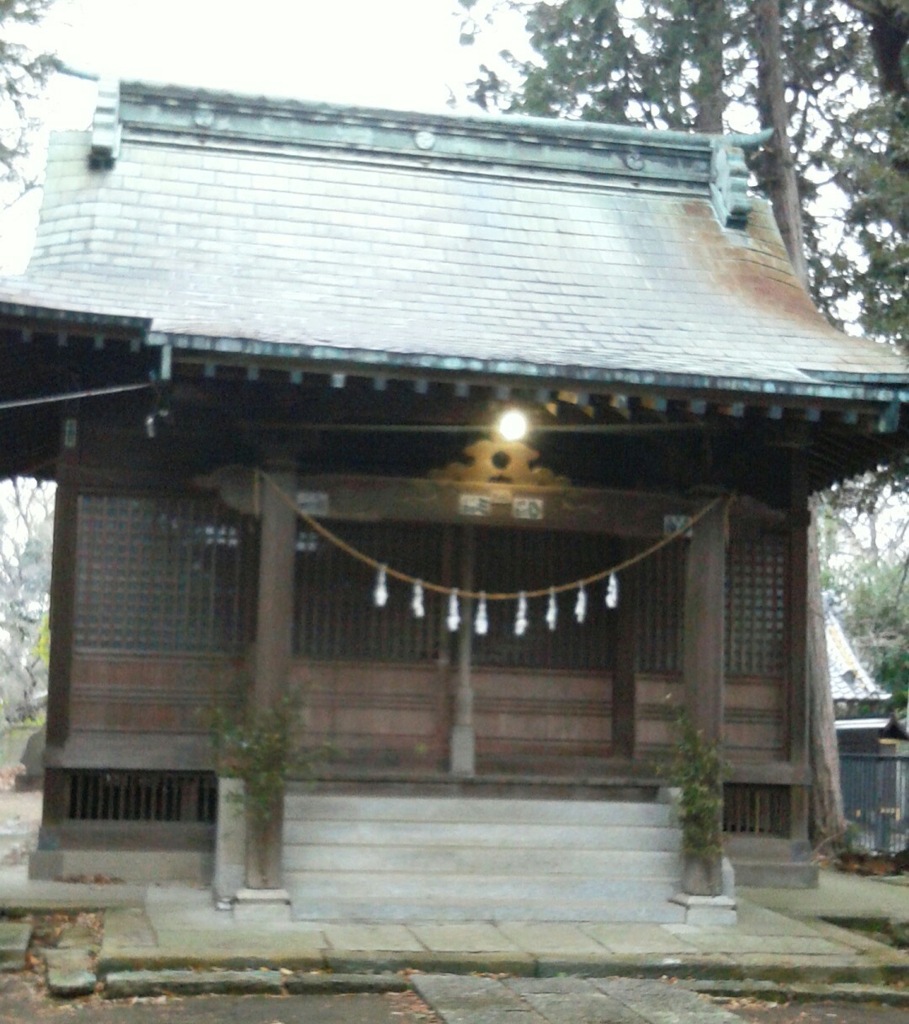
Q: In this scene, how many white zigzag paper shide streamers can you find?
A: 8